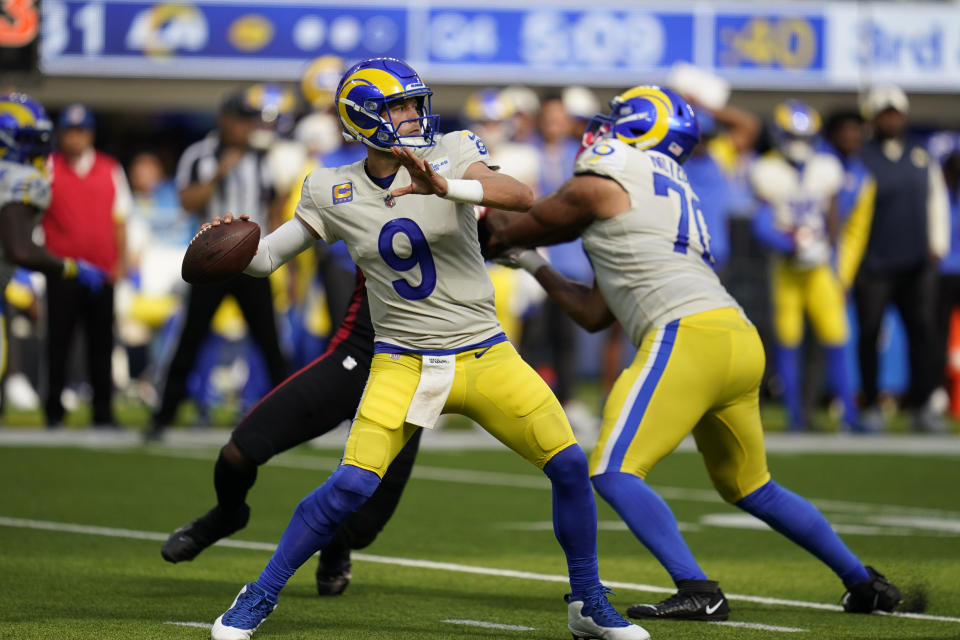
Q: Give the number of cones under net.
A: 0